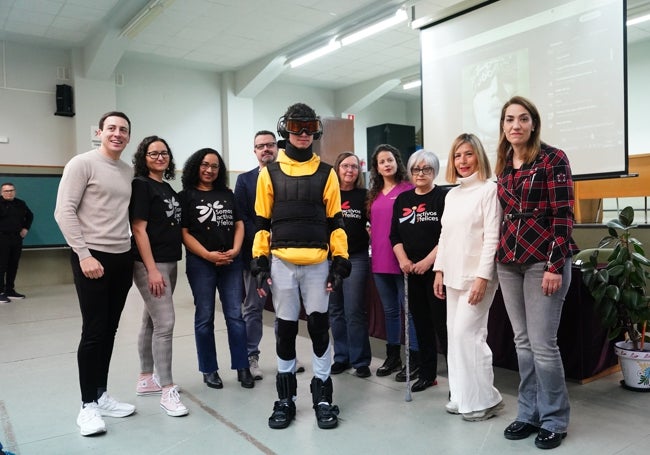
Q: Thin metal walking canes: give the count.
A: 1